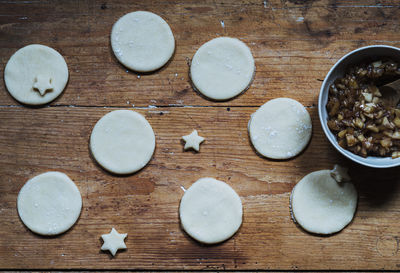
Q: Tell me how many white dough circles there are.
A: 8